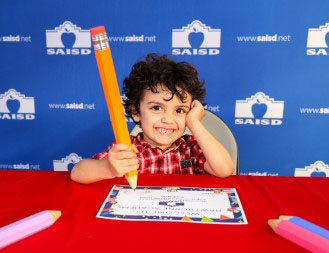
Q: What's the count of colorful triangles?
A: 3